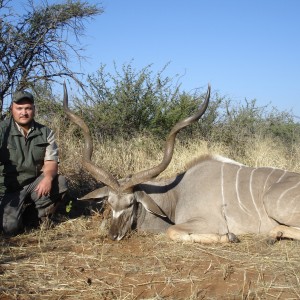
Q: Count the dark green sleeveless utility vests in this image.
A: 1